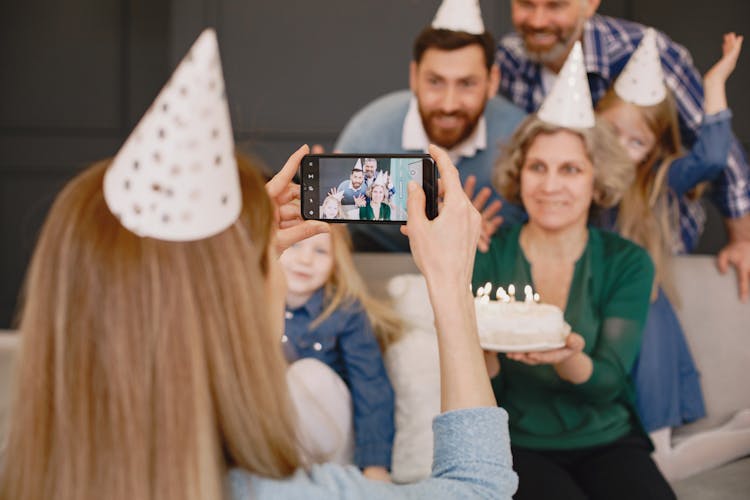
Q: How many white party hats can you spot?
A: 4